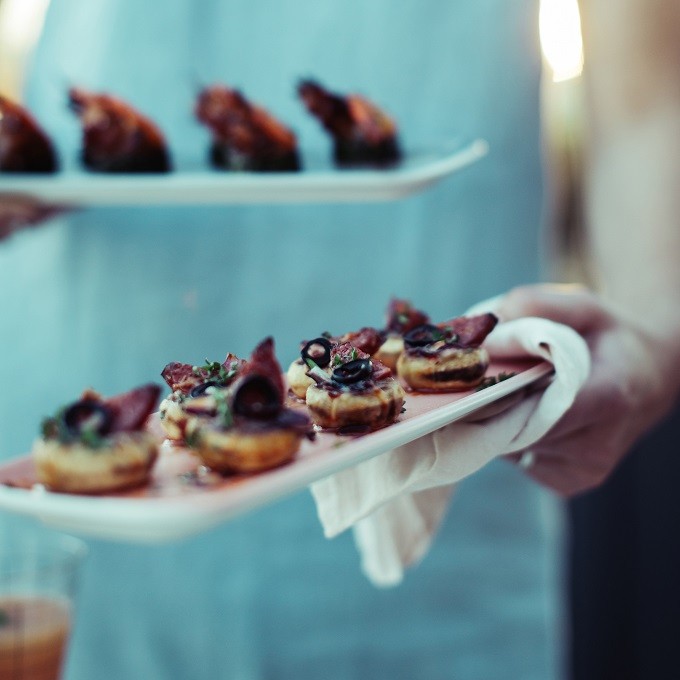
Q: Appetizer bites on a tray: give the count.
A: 11